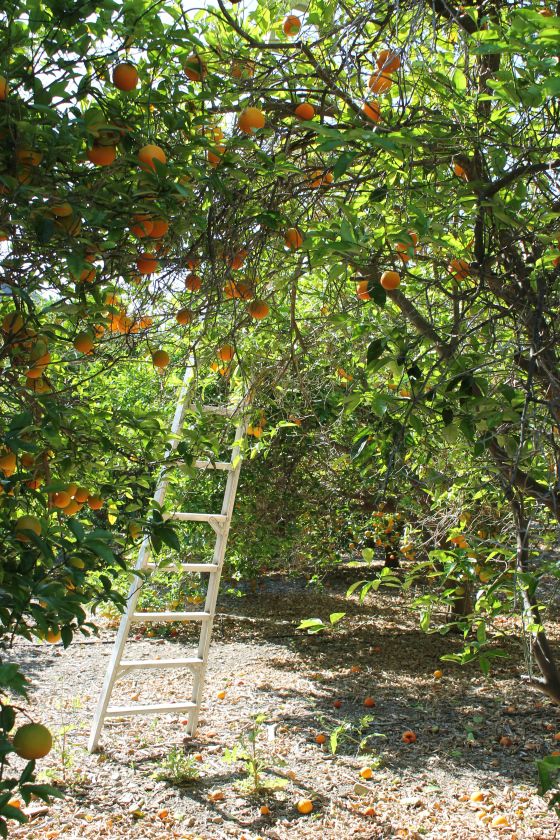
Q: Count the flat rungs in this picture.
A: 7